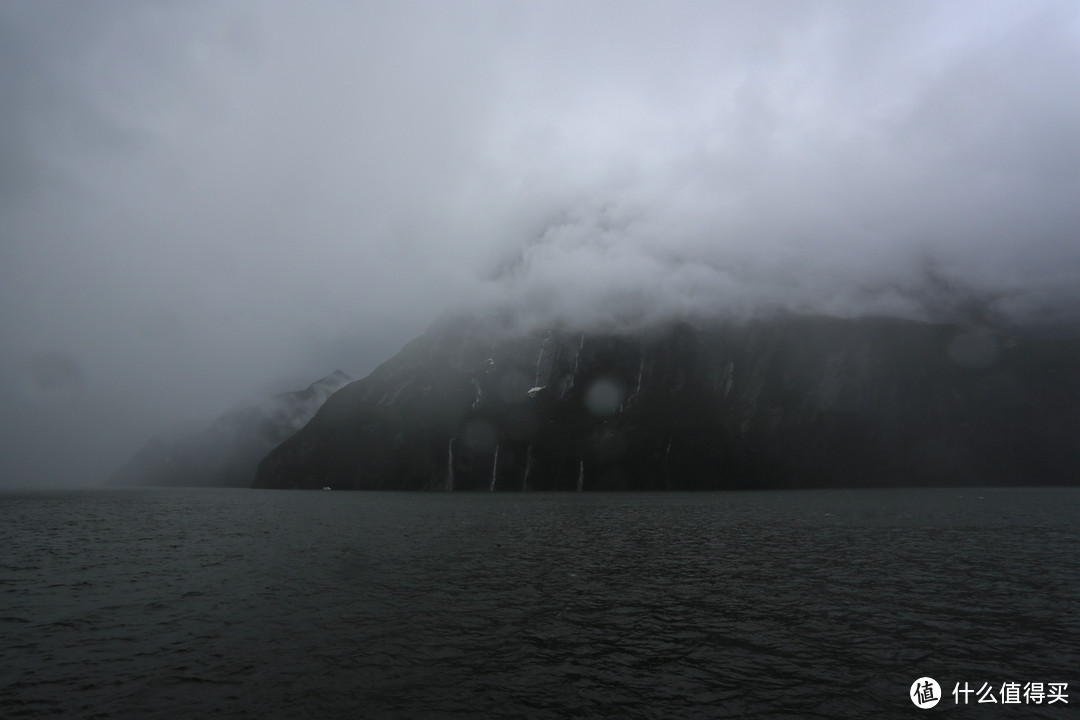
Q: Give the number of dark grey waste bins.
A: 0